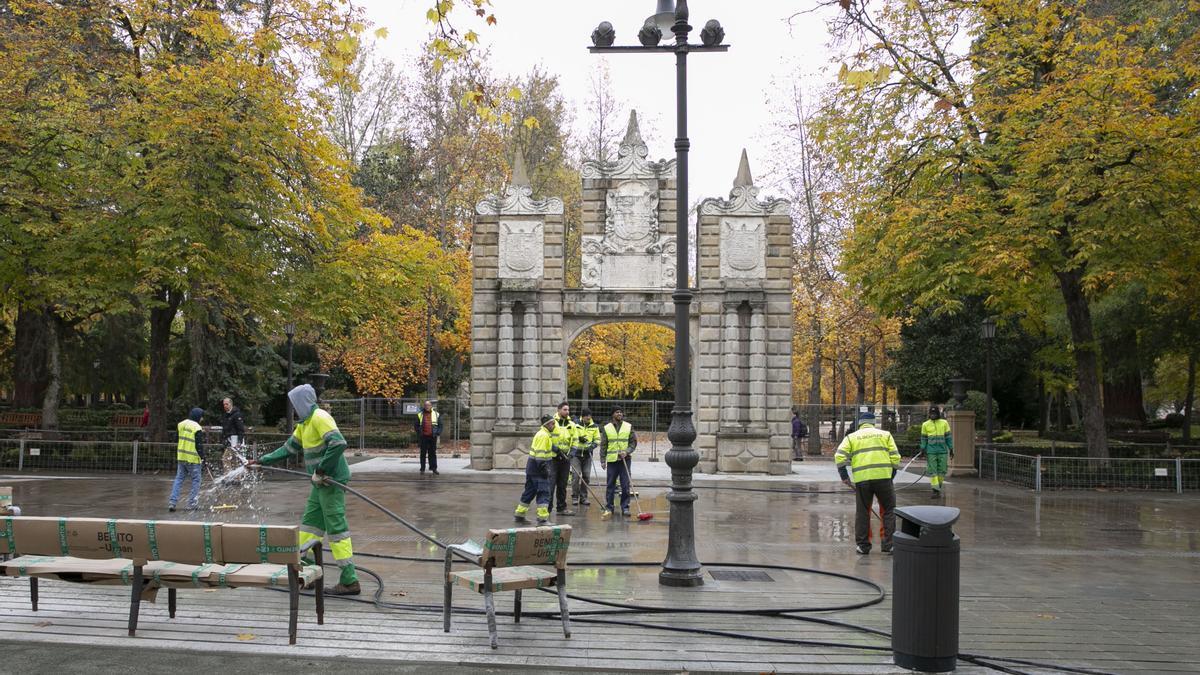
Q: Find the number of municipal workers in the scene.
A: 9